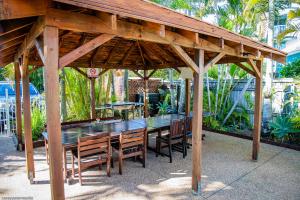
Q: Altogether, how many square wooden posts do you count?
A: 8